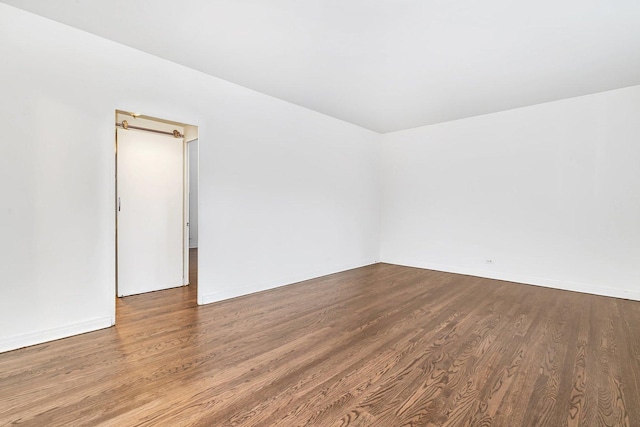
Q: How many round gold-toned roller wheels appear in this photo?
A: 2